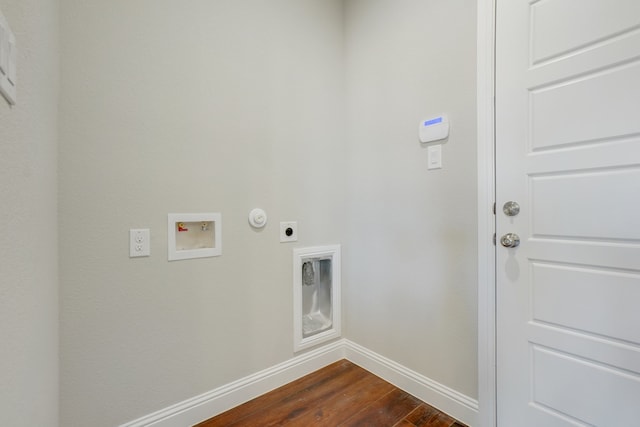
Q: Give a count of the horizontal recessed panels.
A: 5